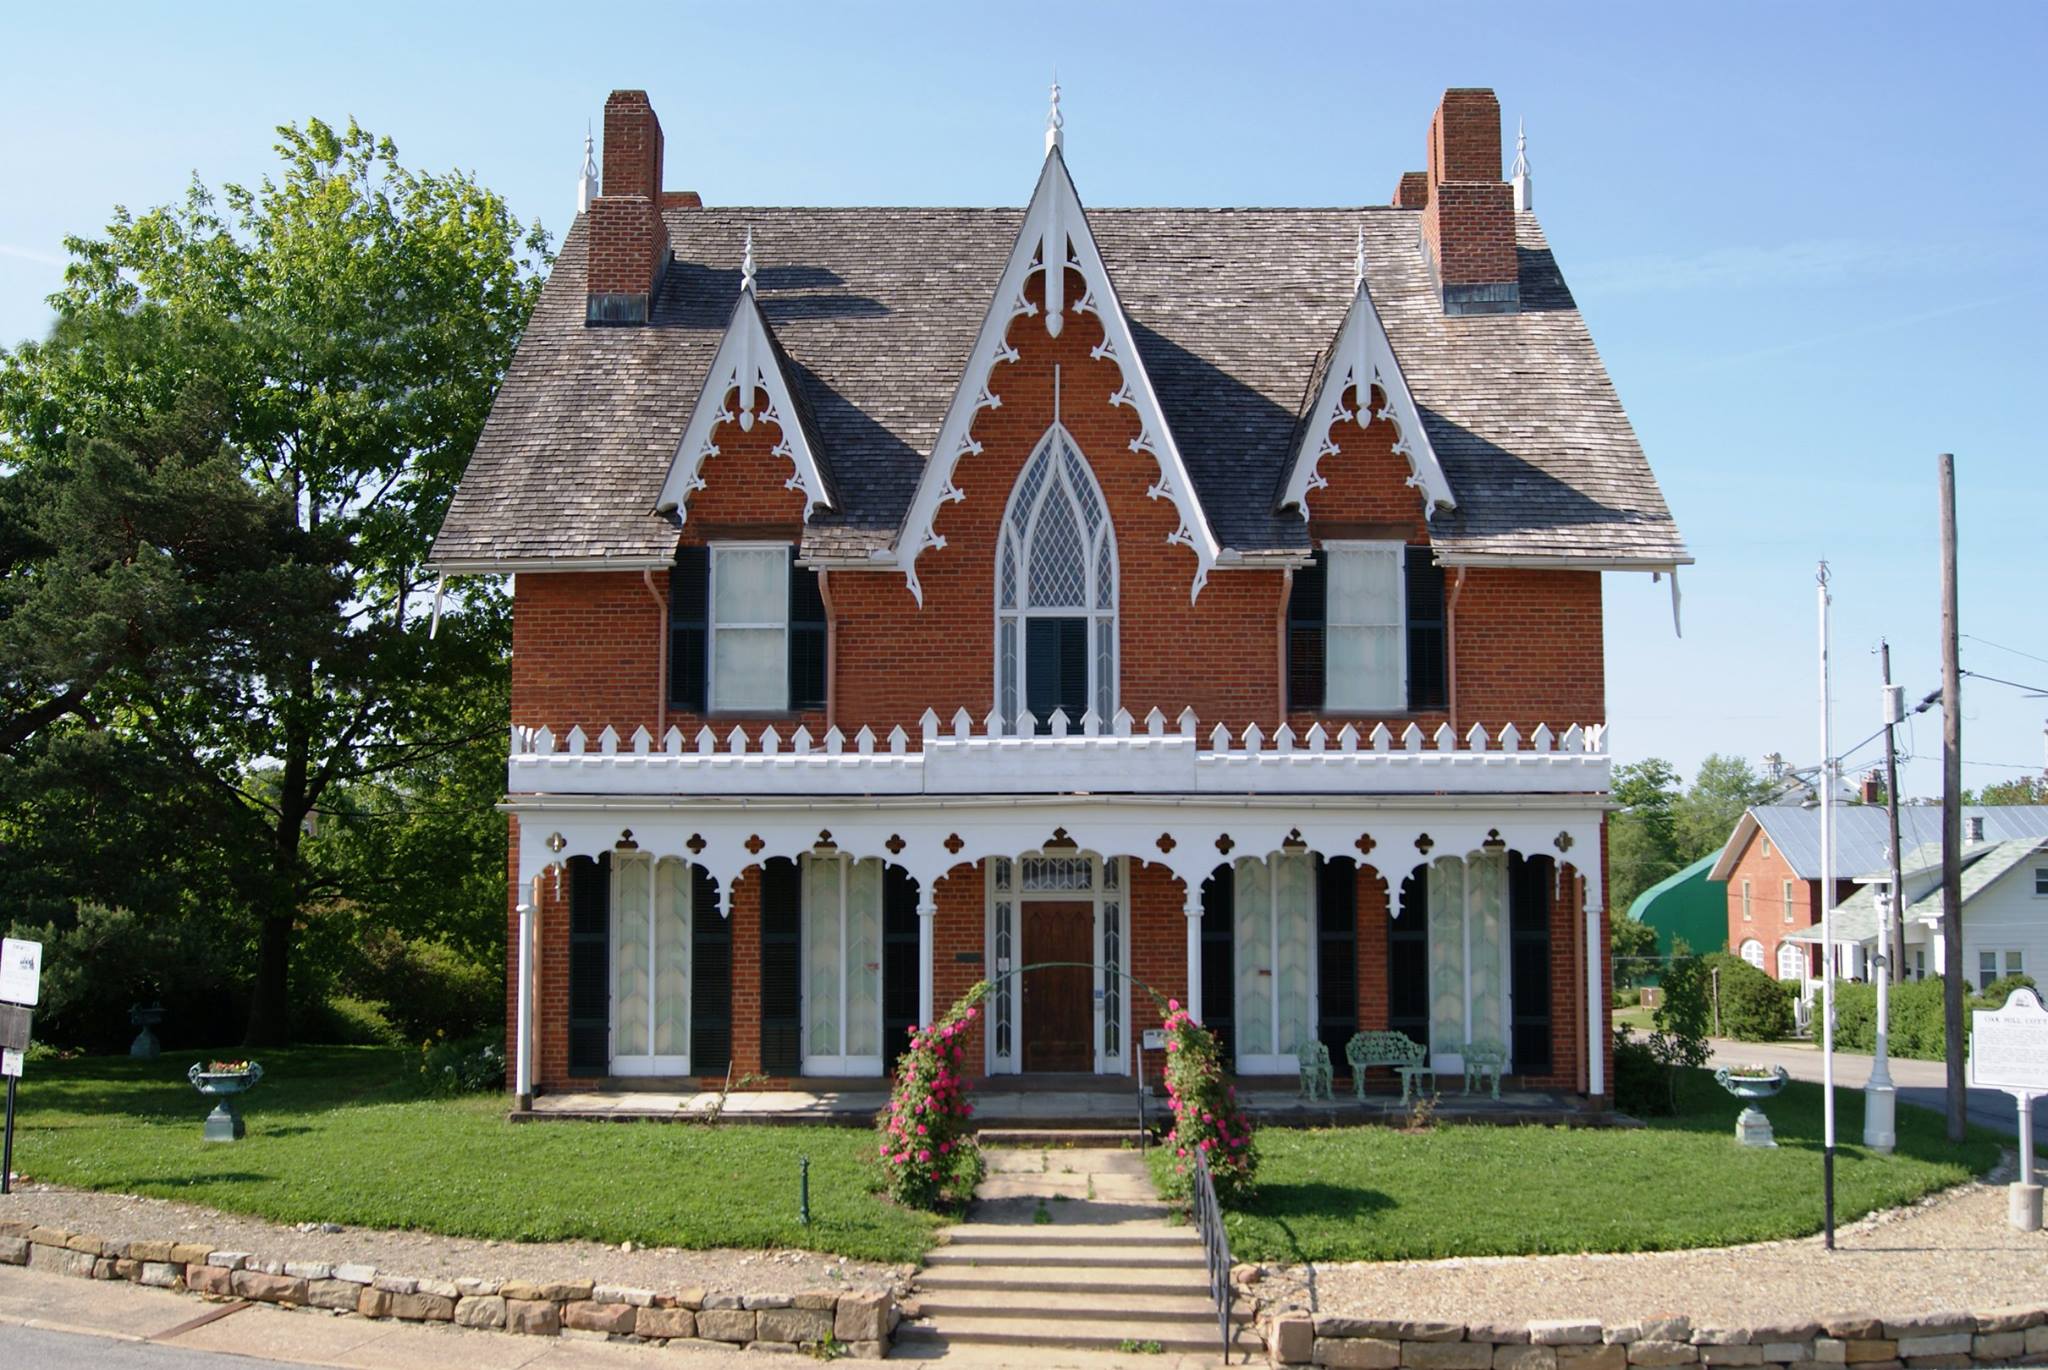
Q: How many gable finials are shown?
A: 5